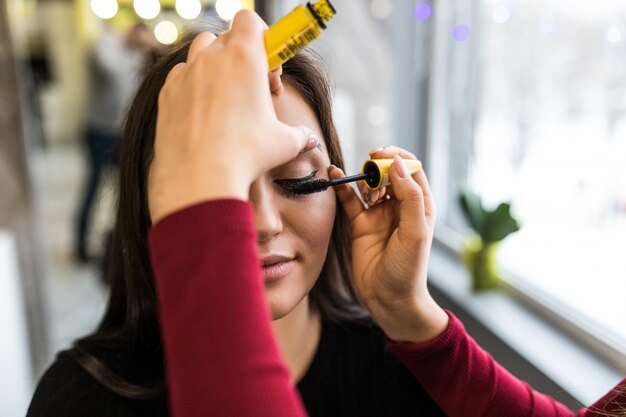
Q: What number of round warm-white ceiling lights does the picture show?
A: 5